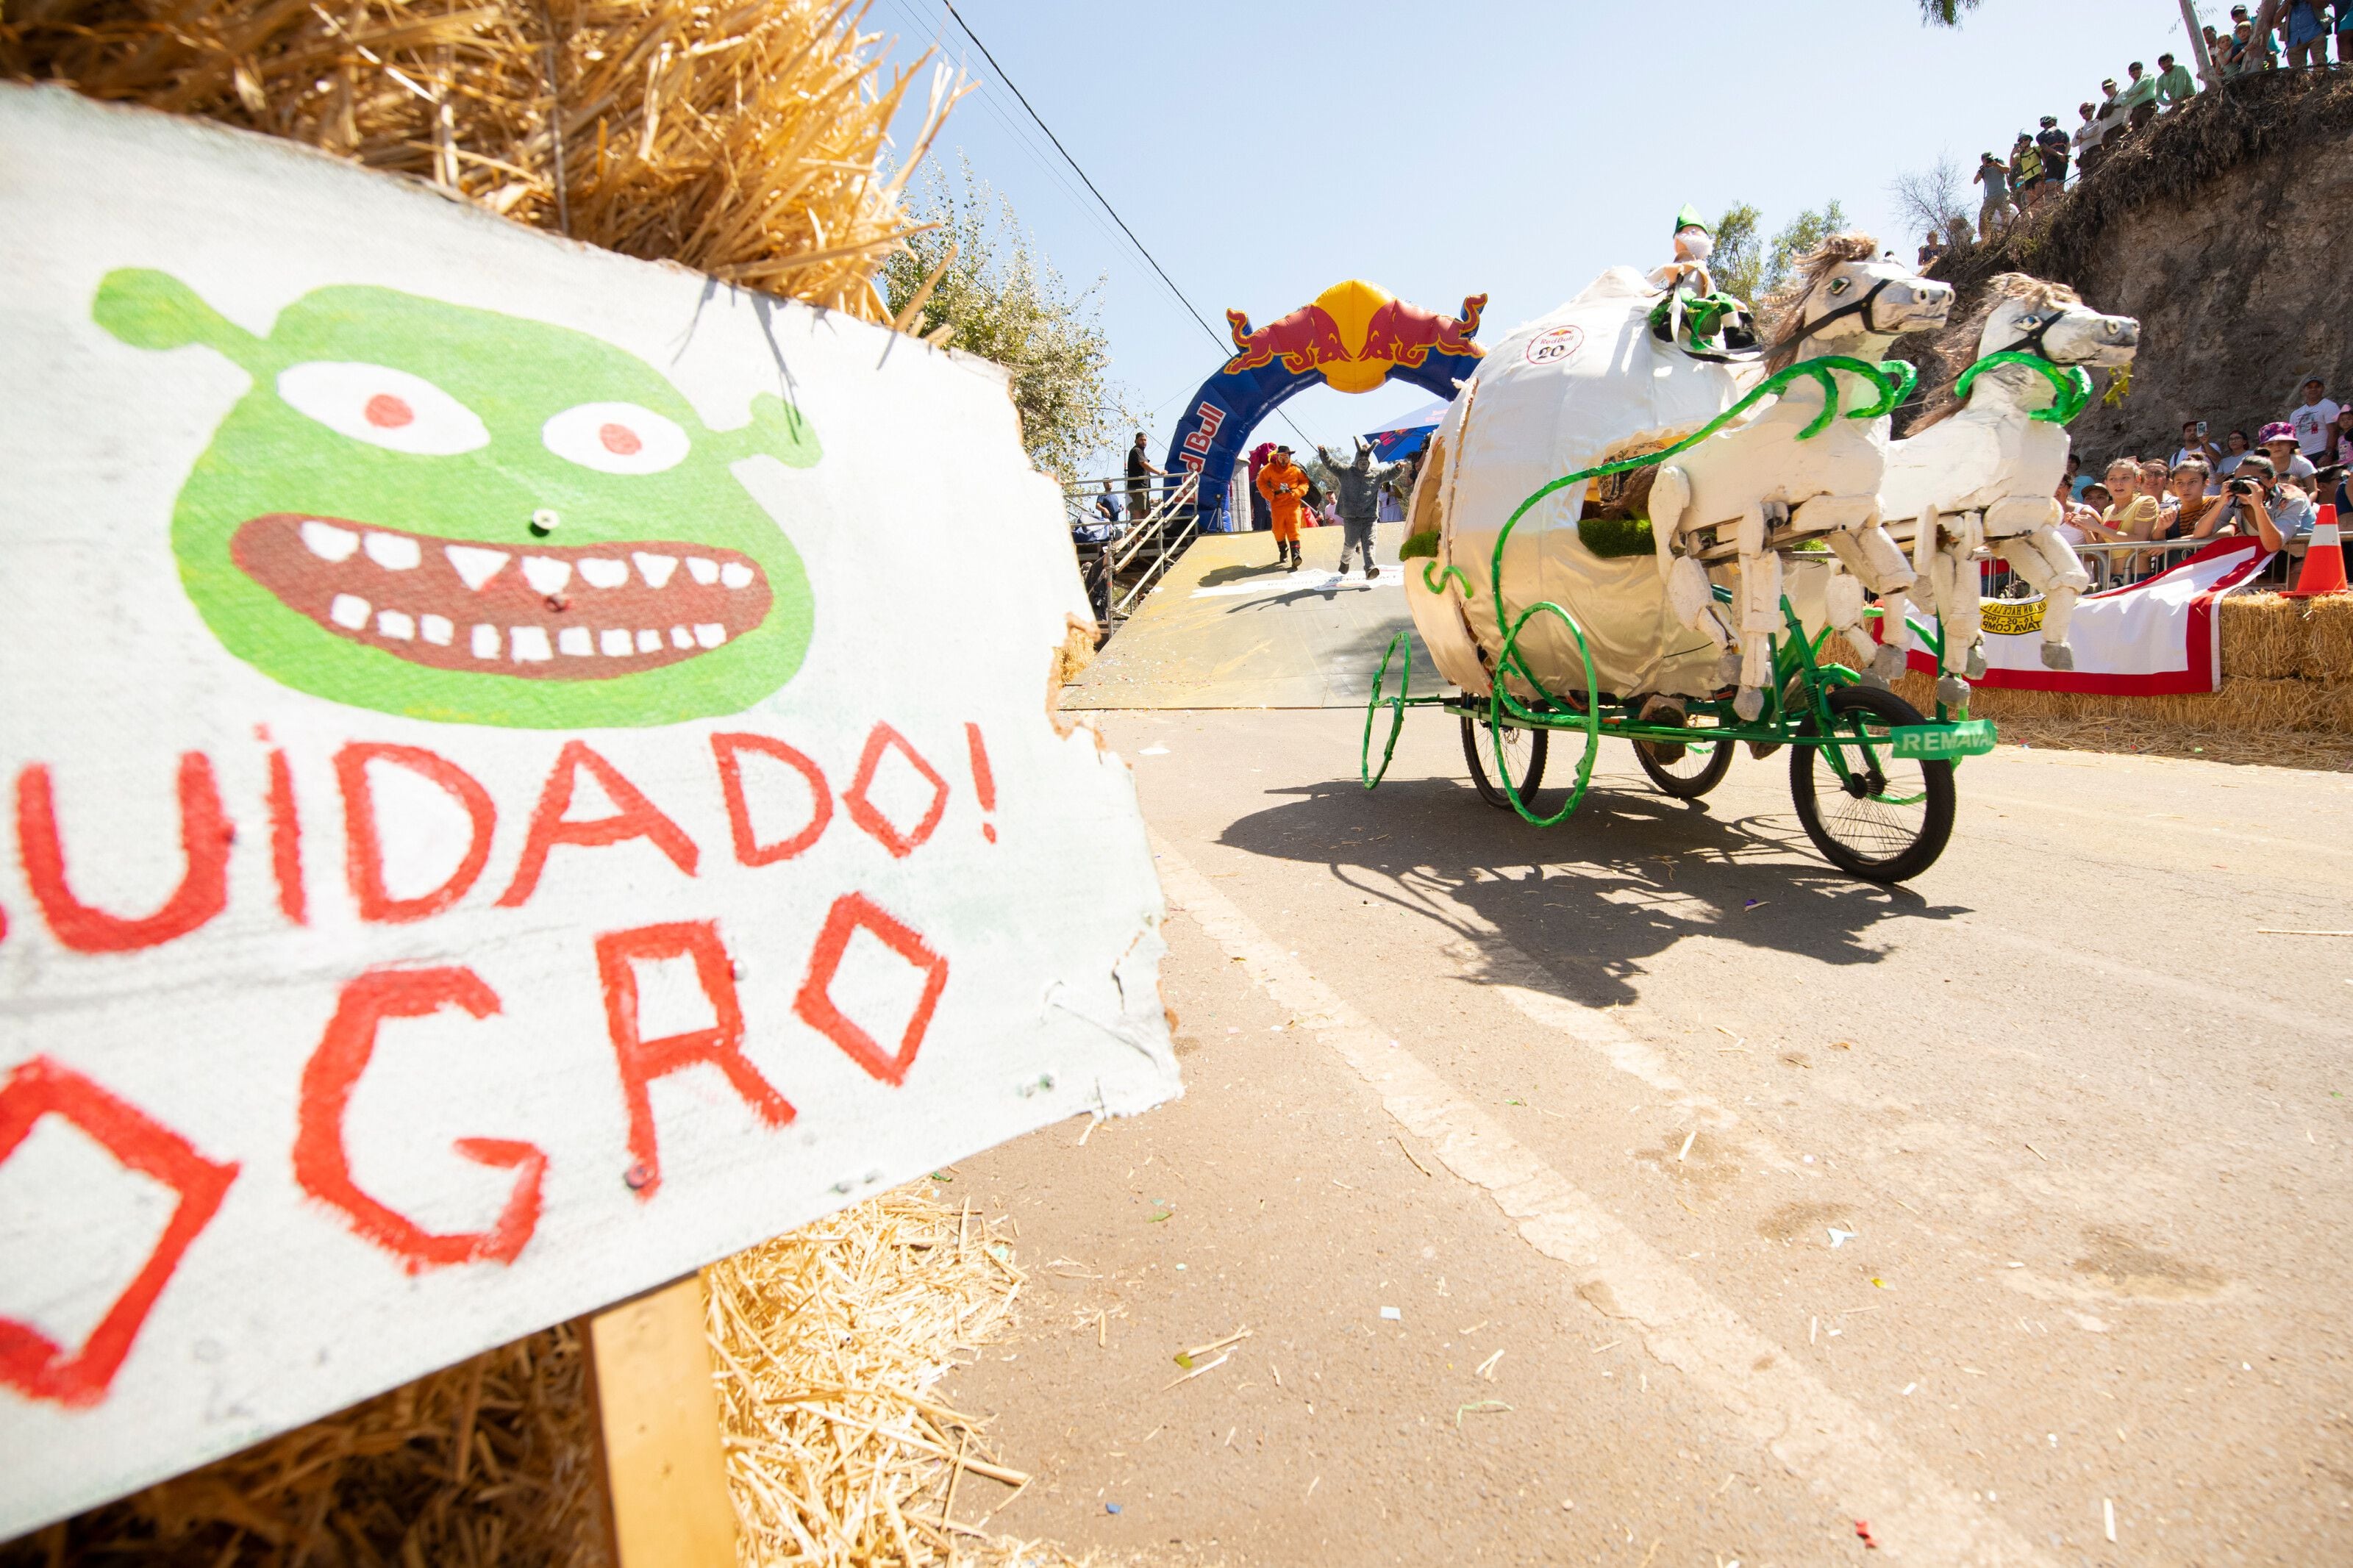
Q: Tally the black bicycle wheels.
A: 3